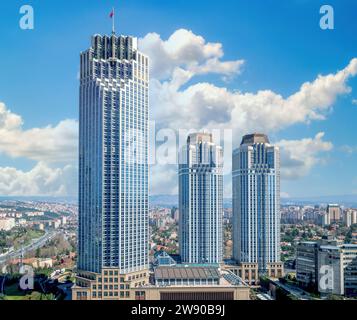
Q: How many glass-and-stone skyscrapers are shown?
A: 3